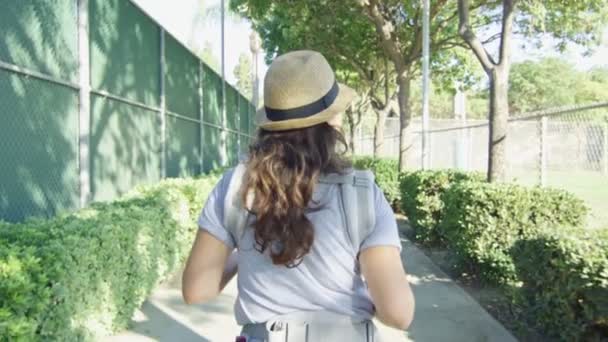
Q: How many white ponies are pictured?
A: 0